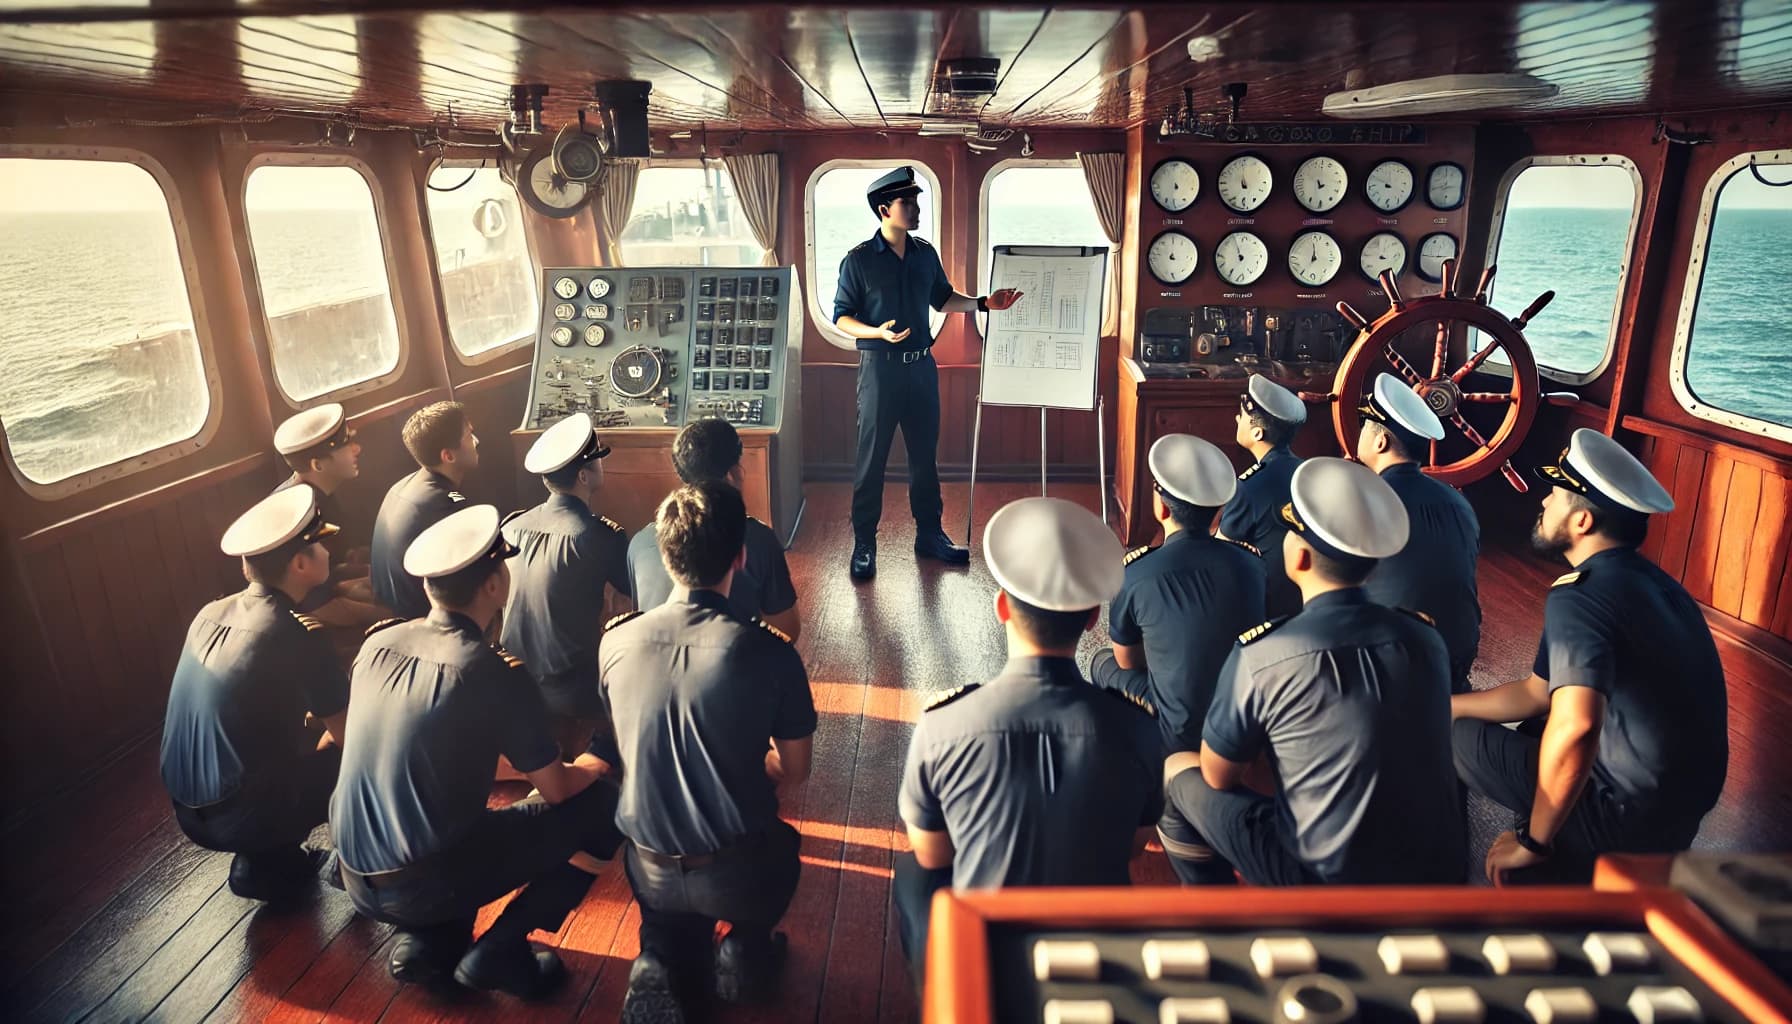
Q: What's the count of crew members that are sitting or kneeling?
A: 13